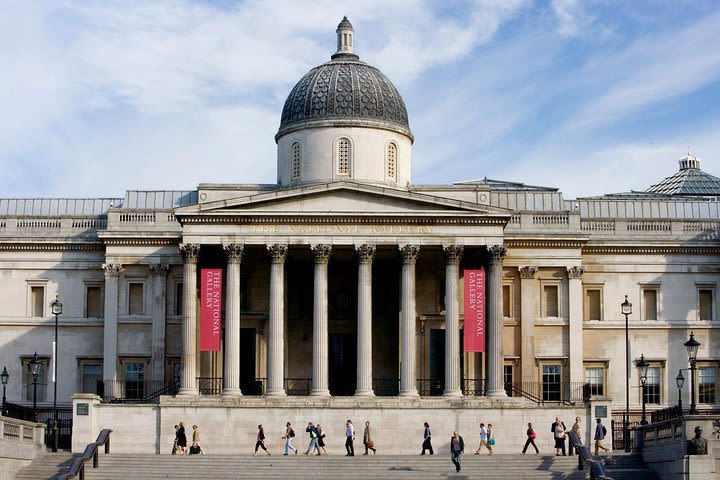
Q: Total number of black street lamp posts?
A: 7